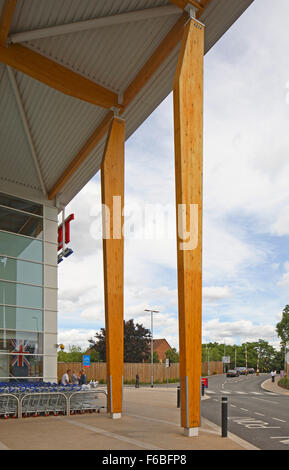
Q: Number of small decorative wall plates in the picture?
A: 0